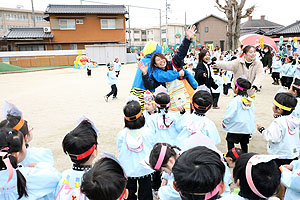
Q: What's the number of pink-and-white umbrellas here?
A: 1